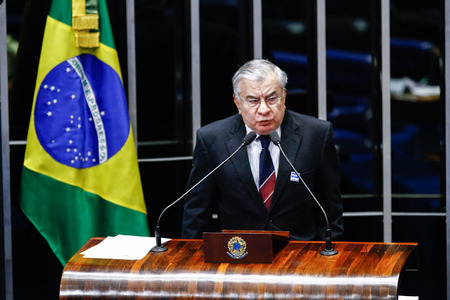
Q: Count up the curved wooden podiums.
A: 1